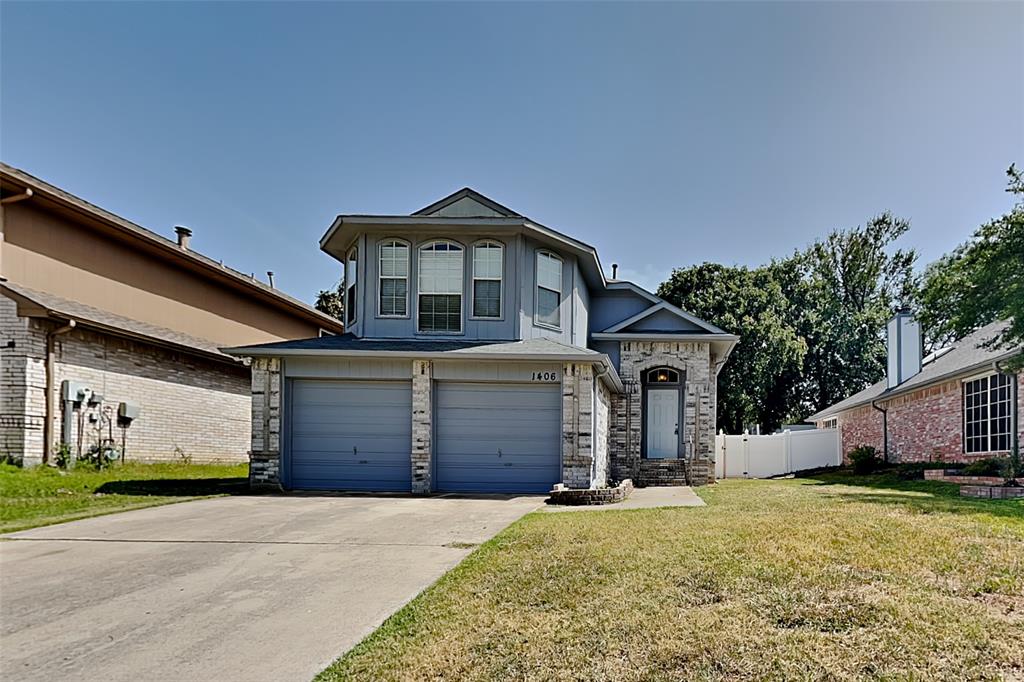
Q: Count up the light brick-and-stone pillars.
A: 3